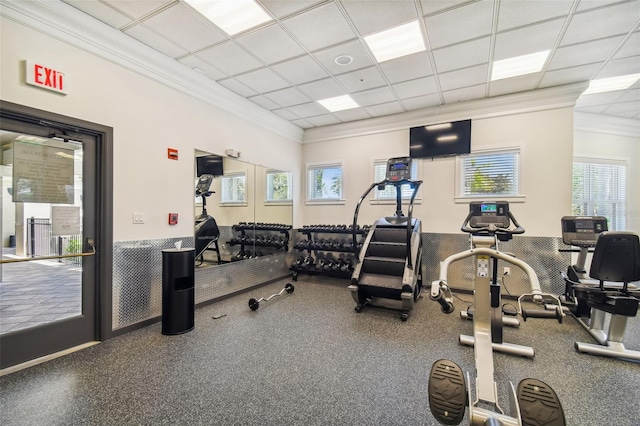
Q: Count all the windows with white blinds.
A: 4